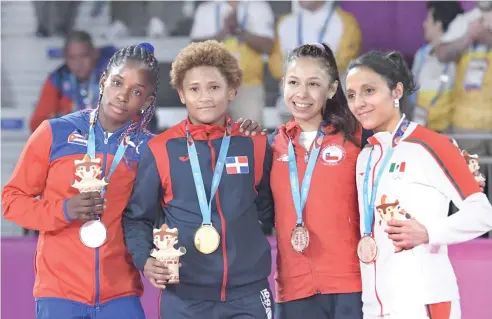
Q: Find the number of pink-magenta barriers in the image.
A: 1